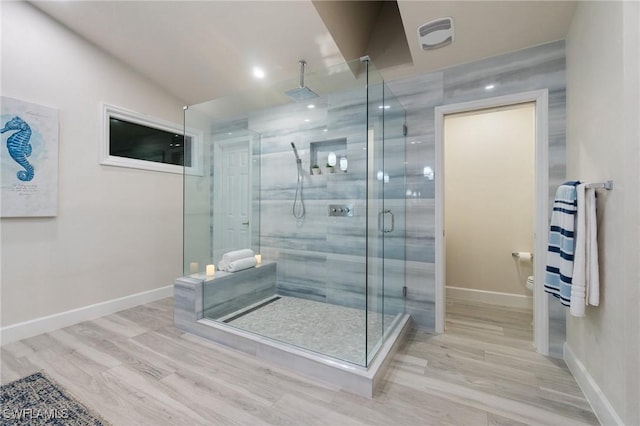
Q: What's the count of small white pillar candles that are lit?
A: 2